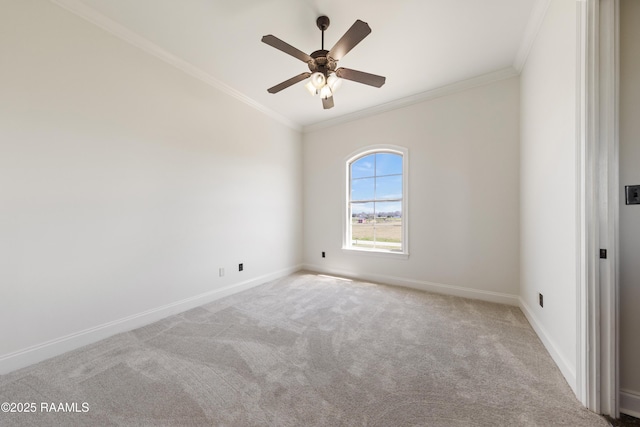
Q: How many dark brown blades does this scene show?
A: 5